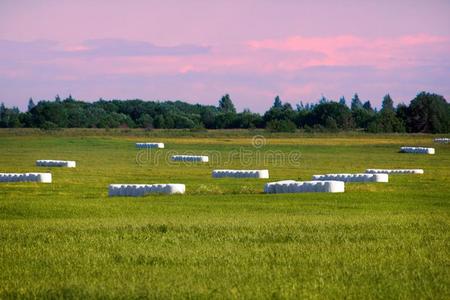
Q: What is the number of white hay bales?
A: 11